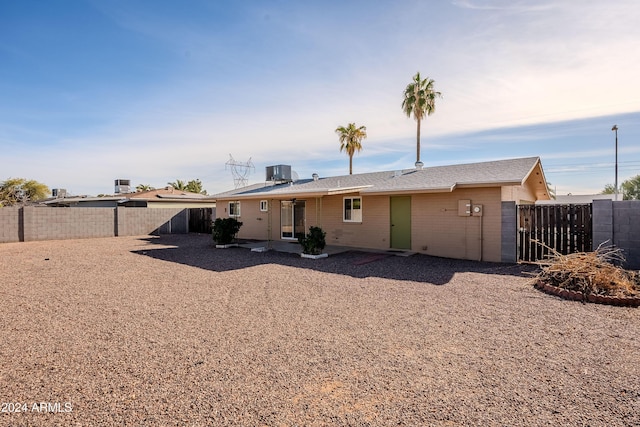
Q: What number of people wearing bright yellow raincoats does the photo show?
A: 0